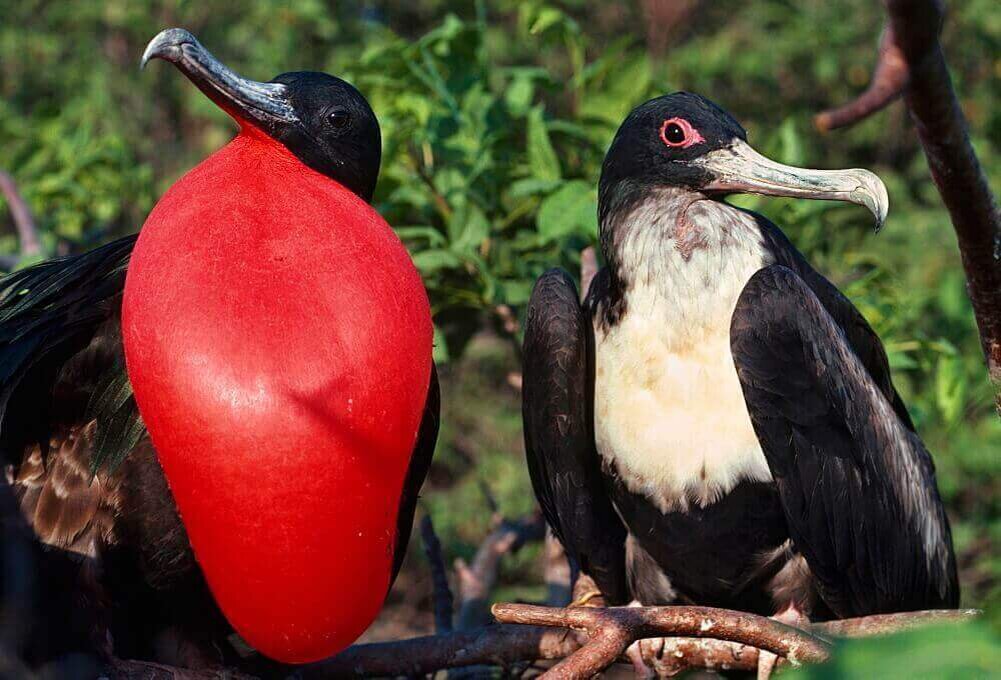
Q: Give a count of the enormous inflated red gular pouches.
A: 1